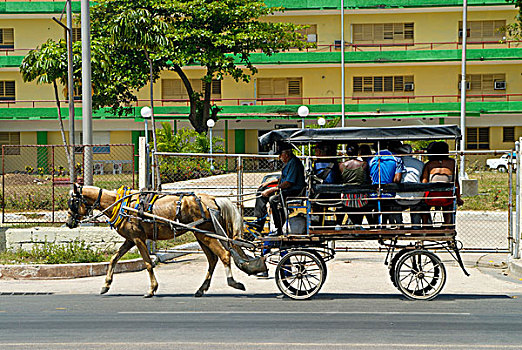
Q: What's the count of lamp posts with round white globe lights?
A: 4